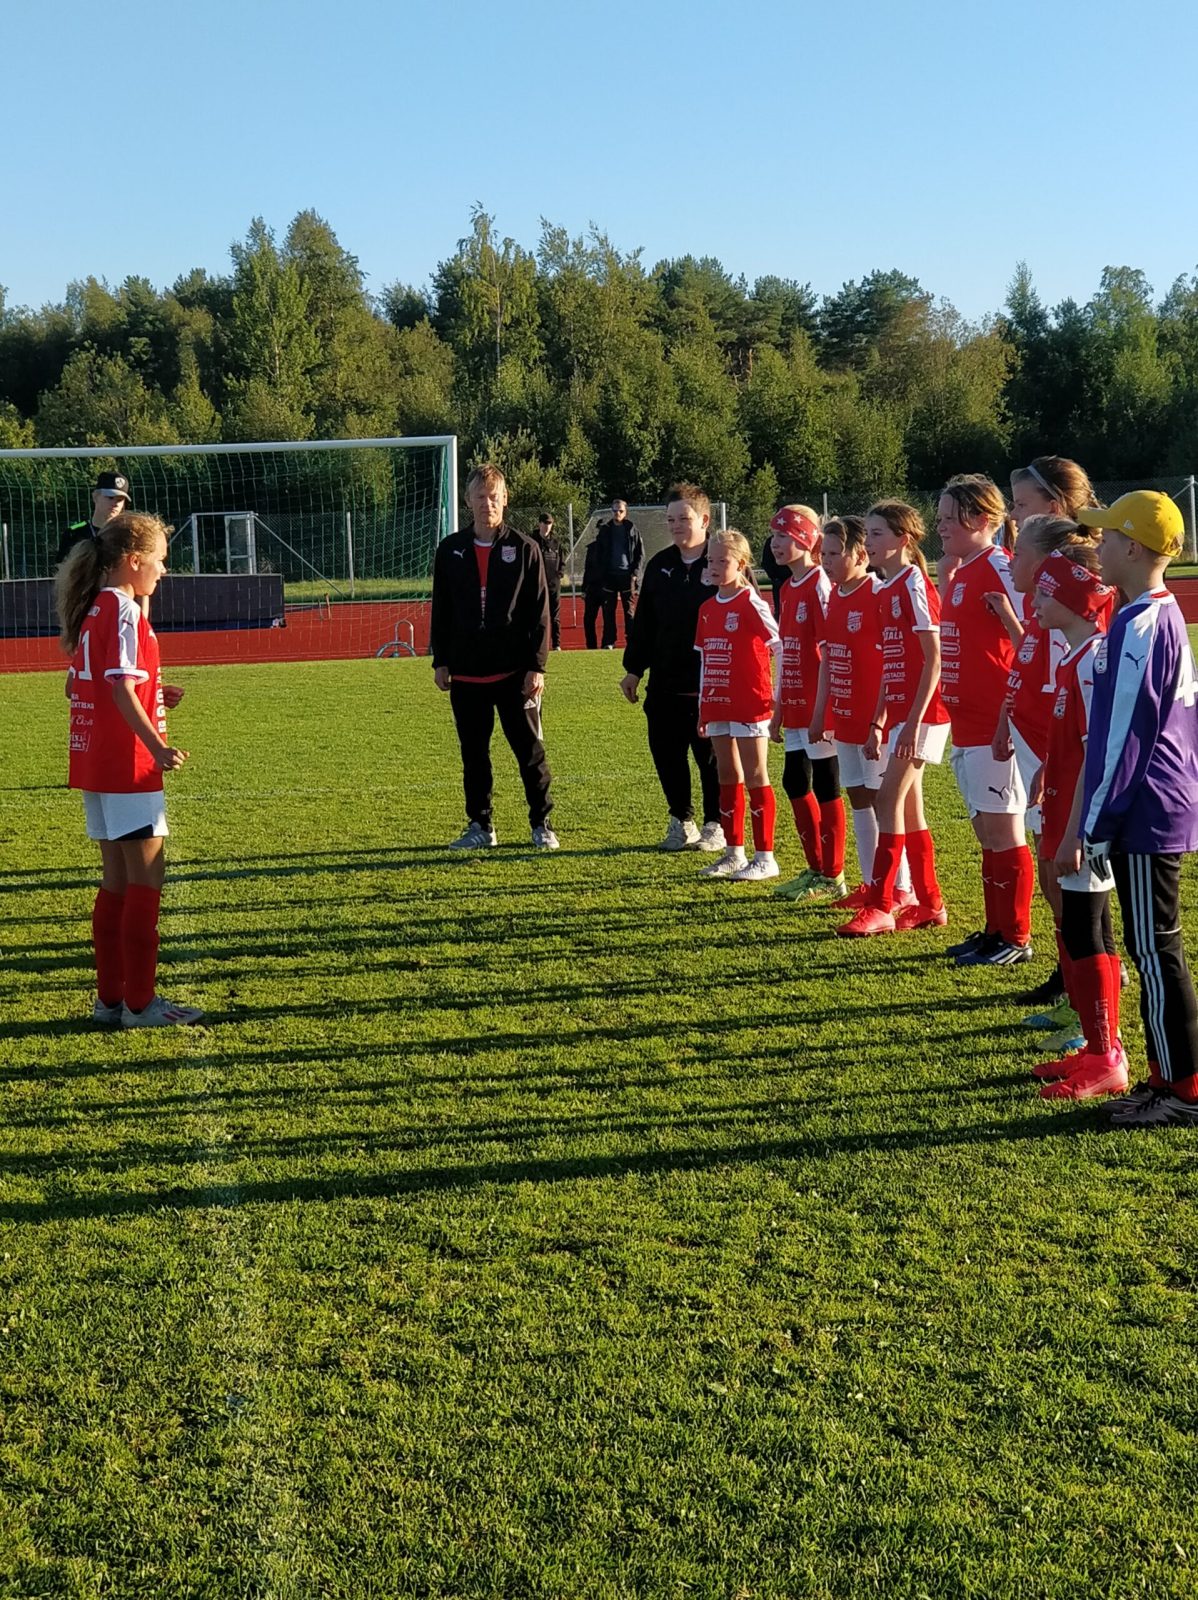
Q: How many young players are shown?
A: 10